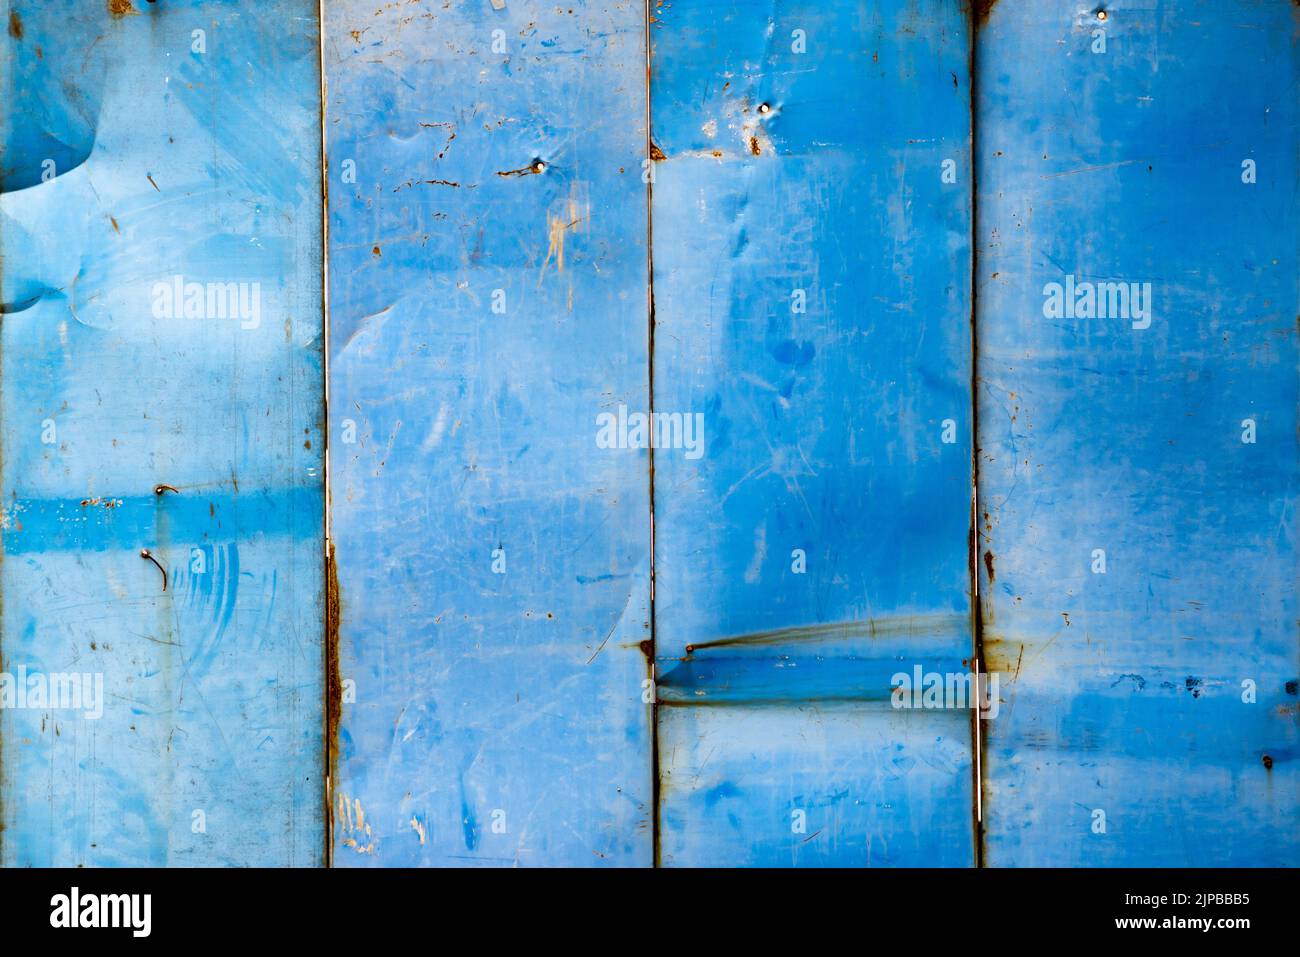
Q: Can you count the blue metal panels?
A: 4